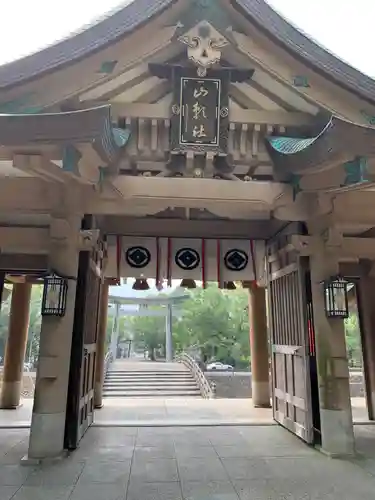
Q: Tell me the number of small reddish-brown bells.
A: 3